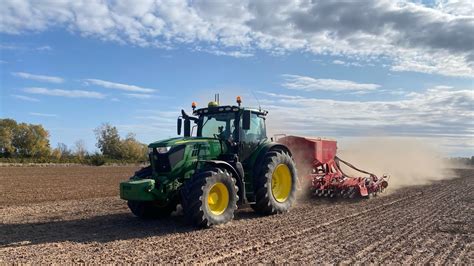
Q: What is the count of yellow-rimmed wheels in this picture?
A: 2